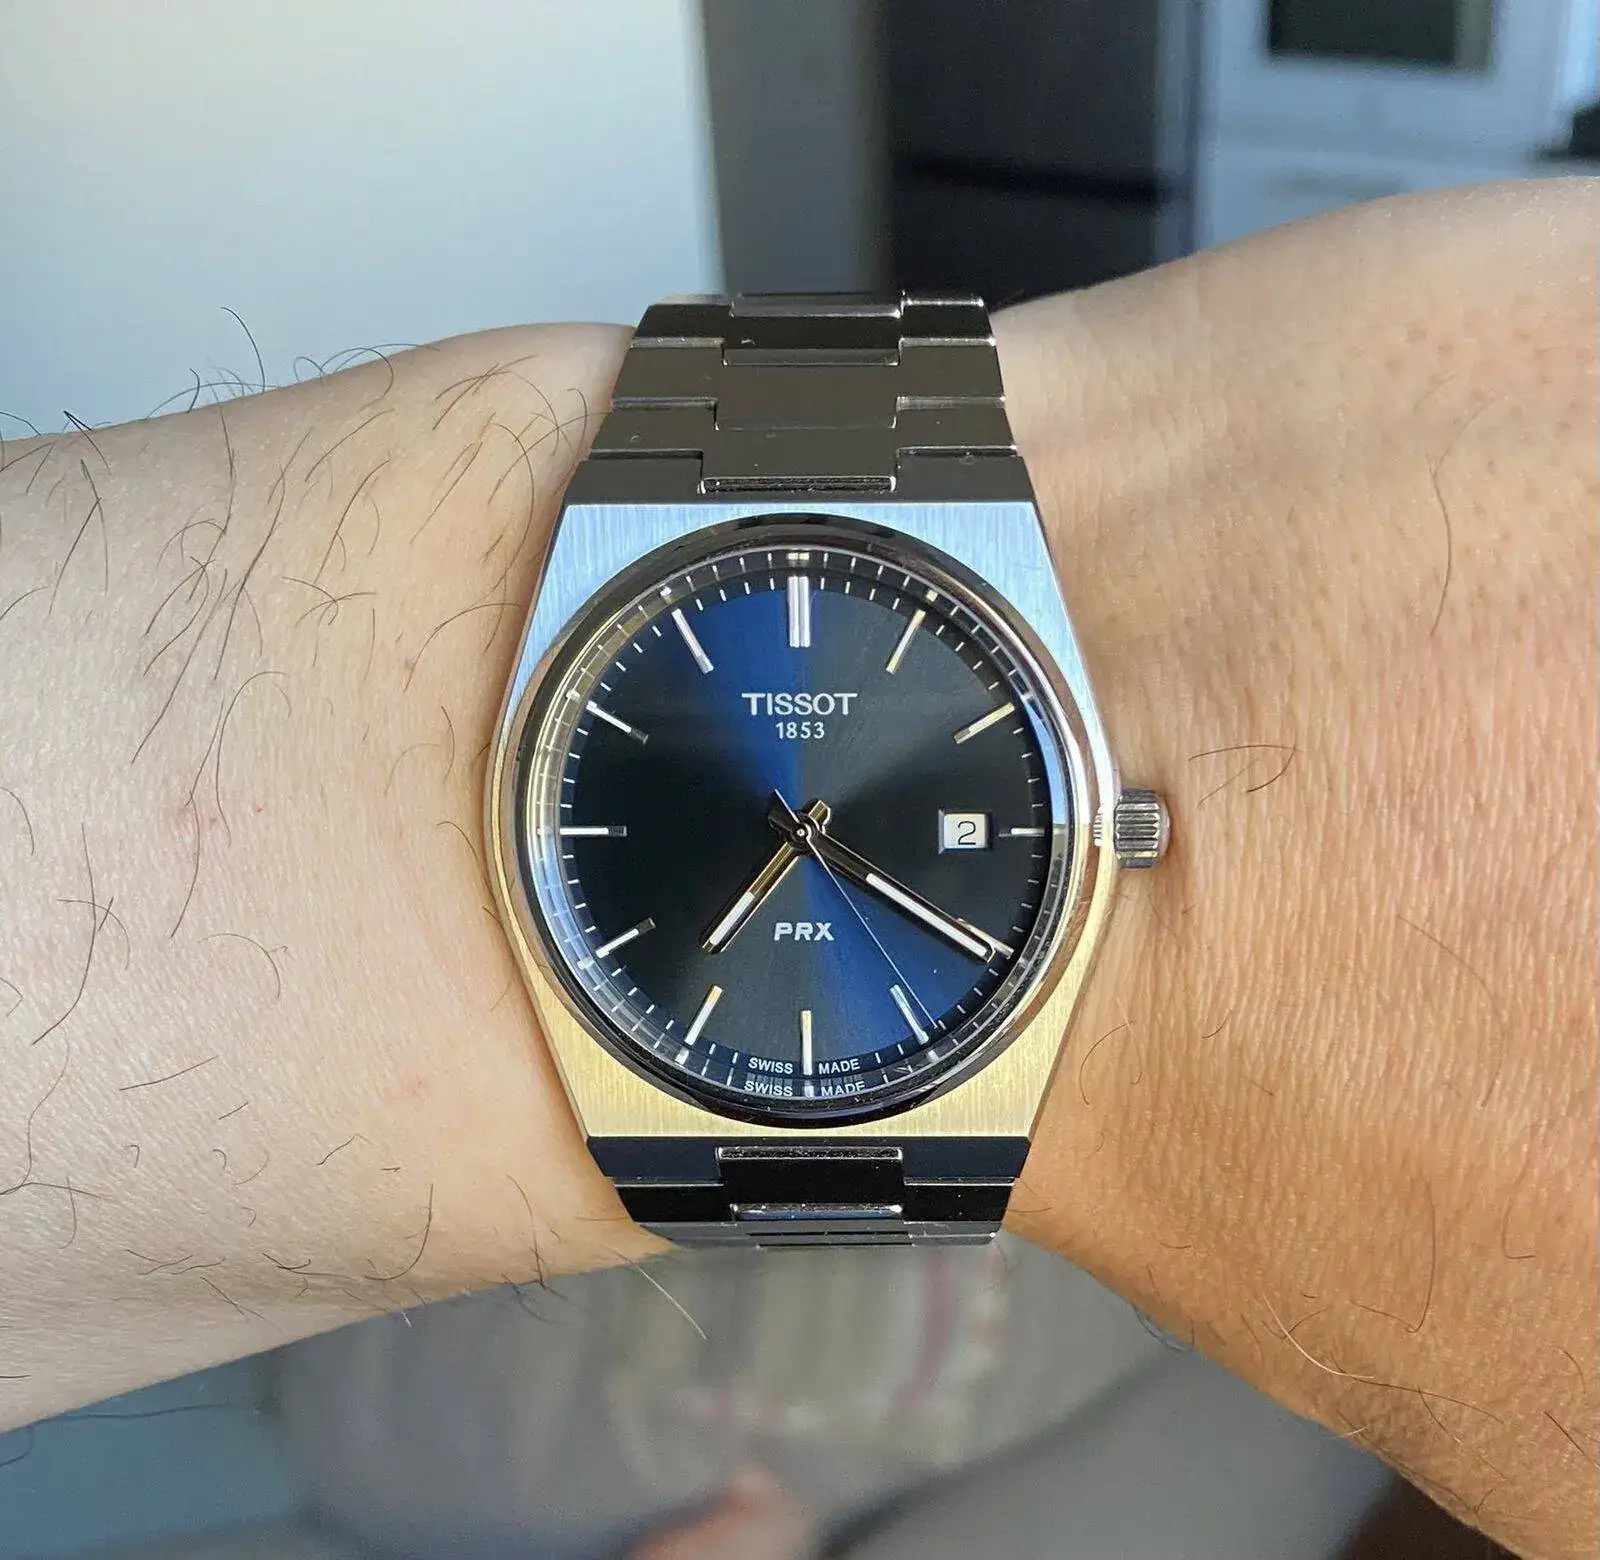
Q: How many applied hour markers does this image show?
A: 12